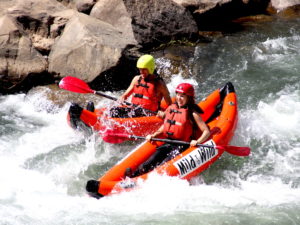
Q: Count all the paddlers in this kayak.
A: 2